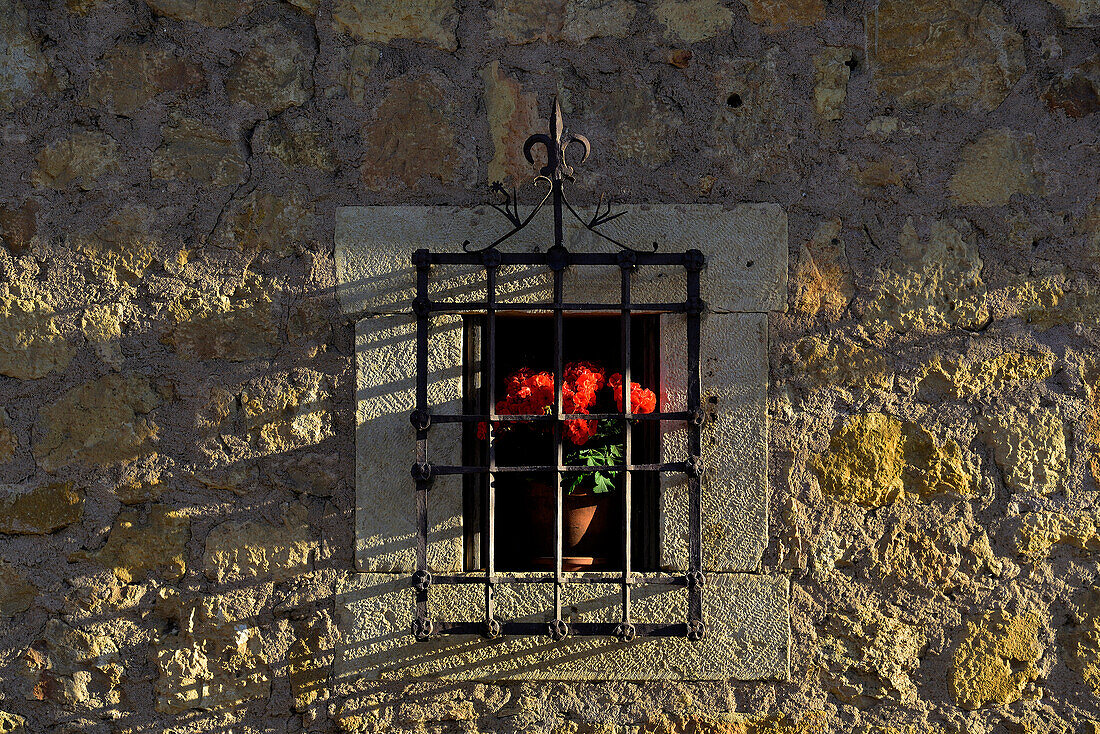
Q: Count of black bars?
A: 11